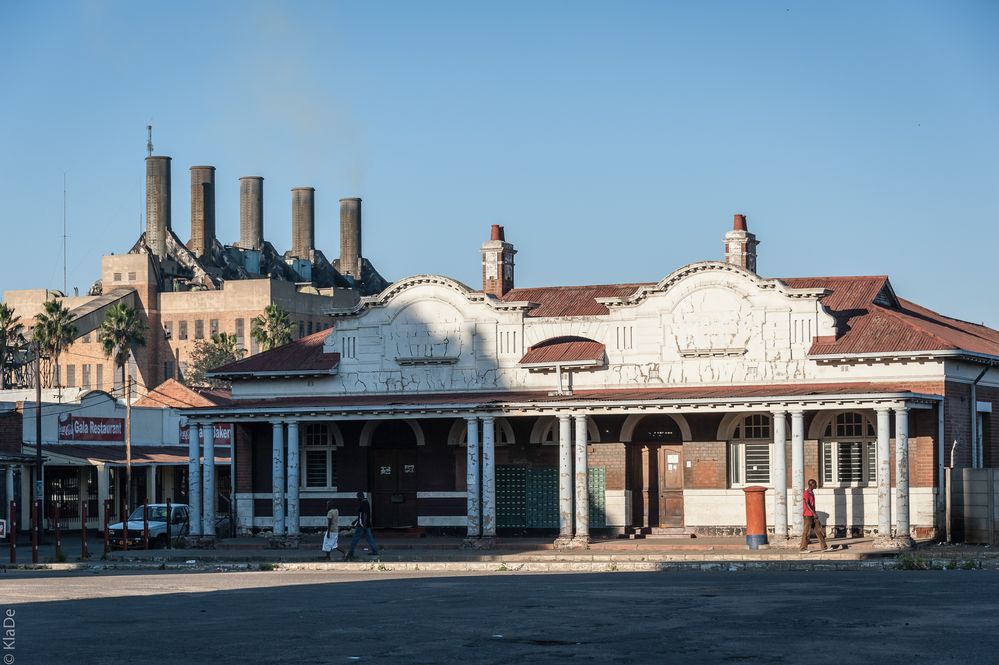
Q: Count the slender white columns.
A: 12